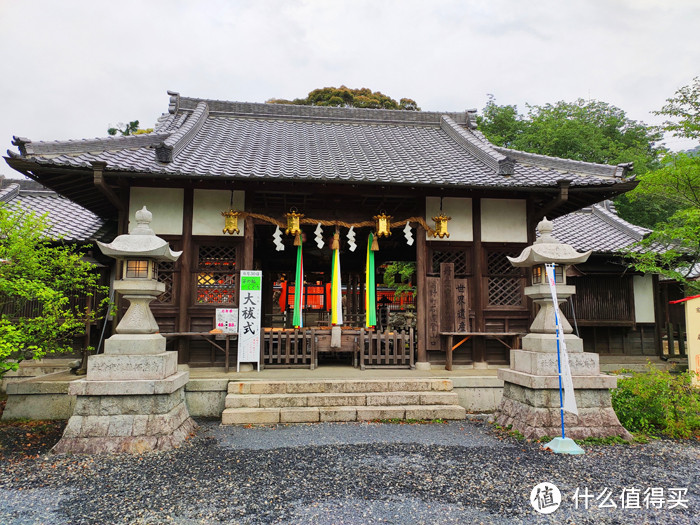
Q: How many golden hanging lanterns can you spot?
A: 4